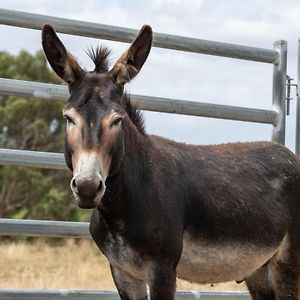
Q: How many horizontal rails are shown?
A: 5